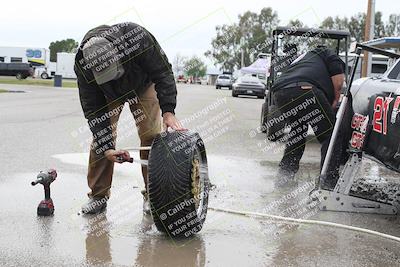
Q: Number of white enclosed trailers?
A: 2